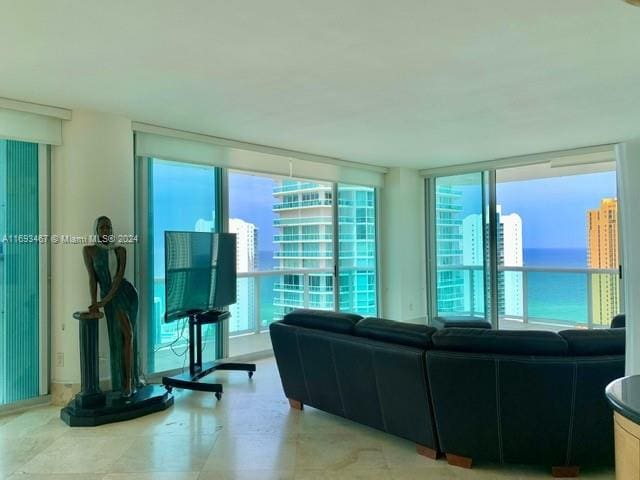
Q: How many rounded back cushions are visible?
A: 4